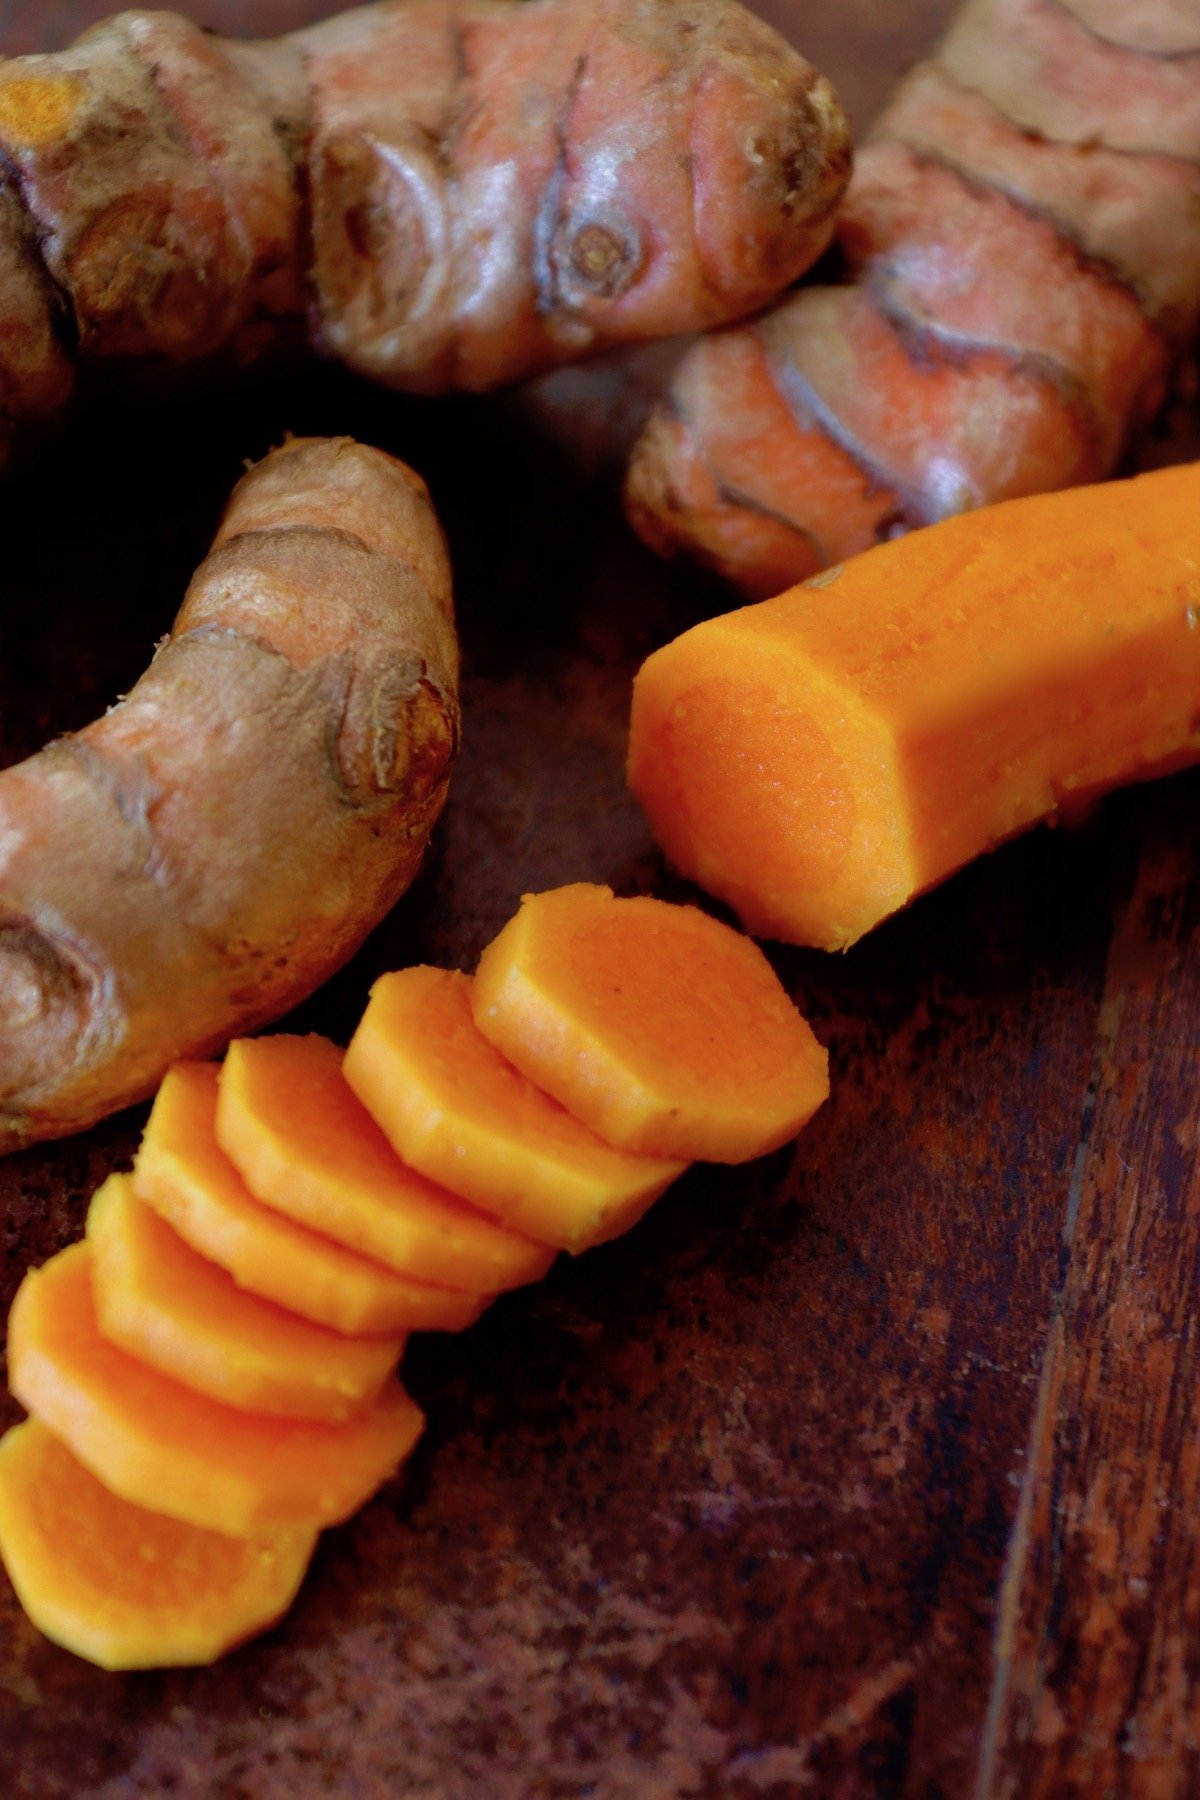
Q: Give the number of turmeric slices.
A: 7